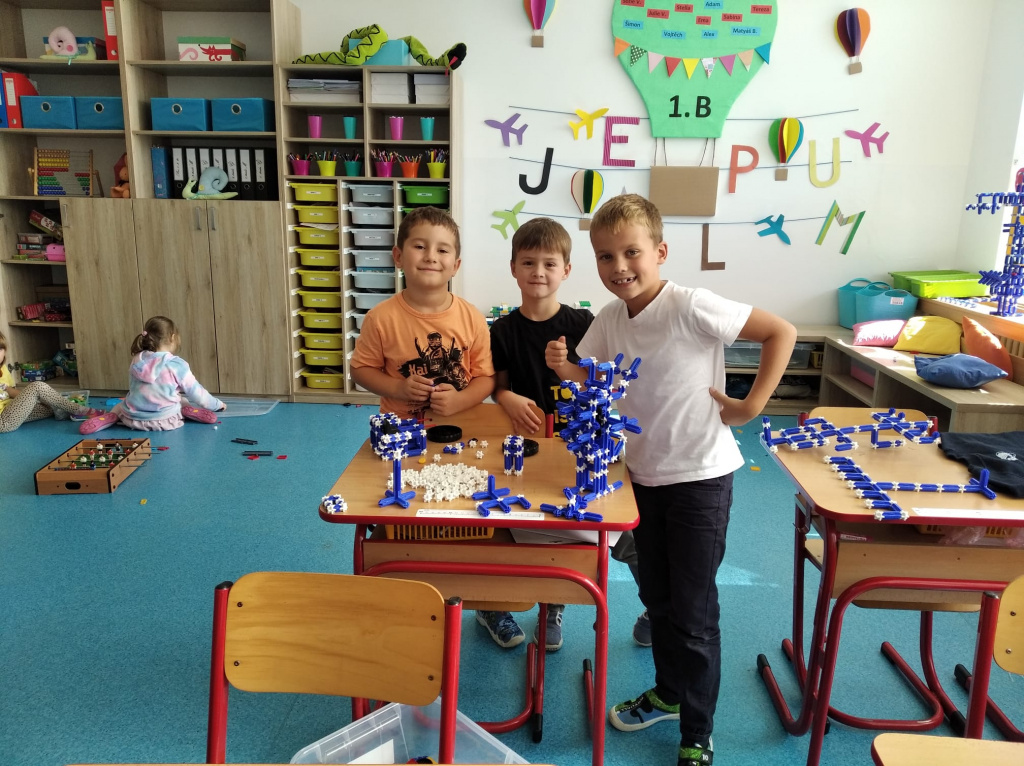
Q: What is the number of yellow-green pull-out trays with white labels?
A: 10